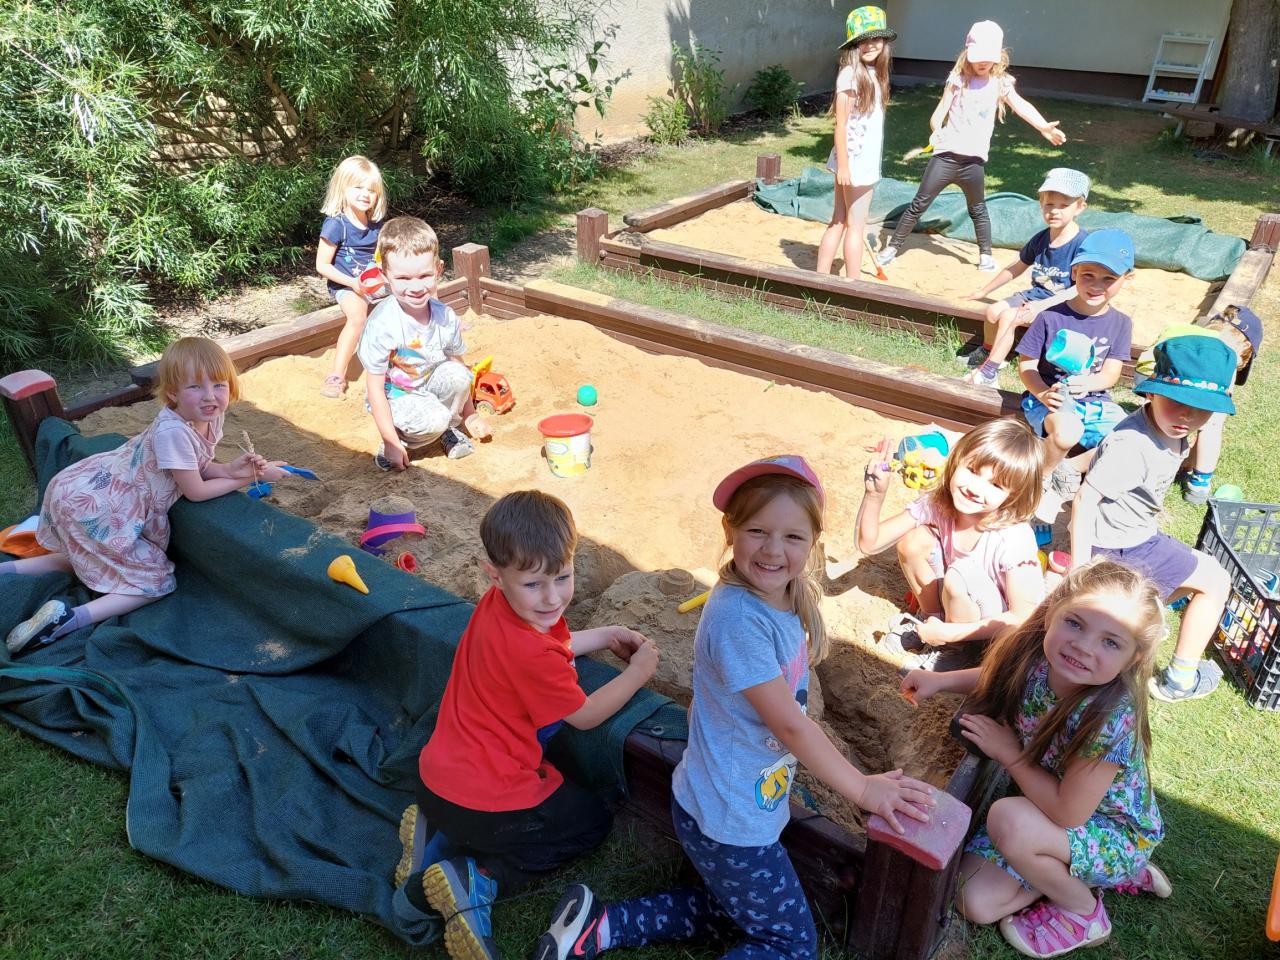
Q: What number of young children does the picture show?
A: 13